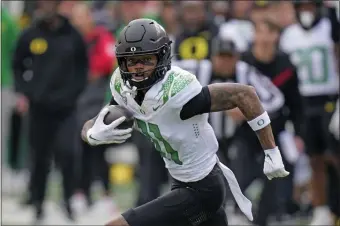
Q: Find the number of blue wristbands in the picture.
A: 0